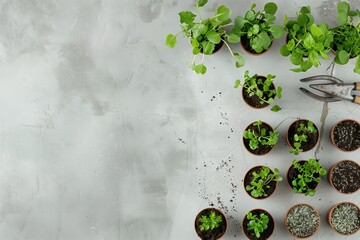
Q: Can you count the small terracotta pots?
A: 15